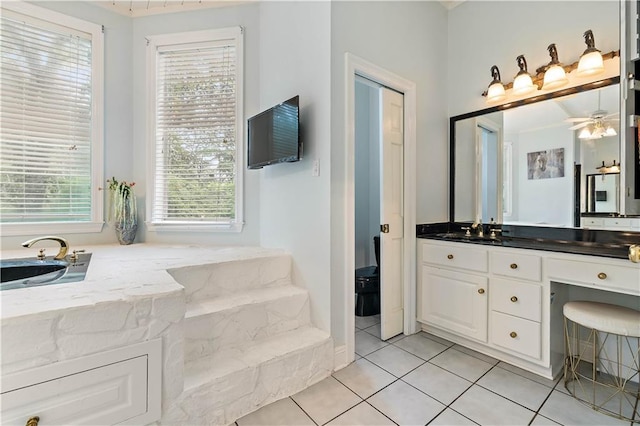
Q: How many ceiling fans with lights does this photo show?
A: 1